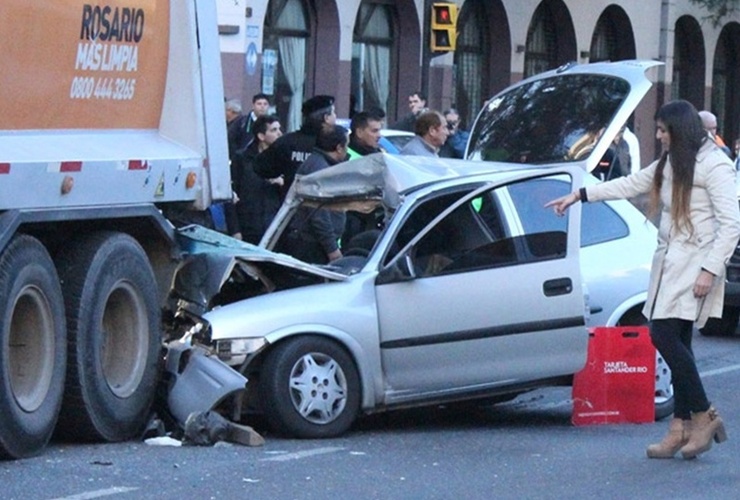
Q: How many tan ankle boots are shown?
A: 2